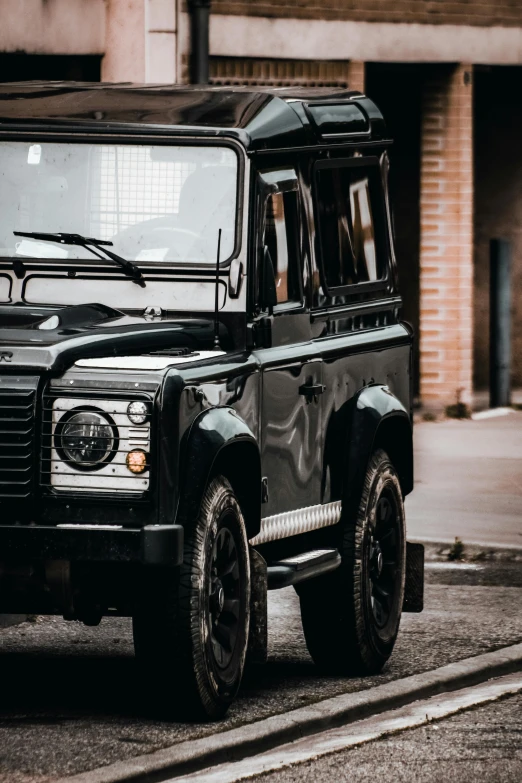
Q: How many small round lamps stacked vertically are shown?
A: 2